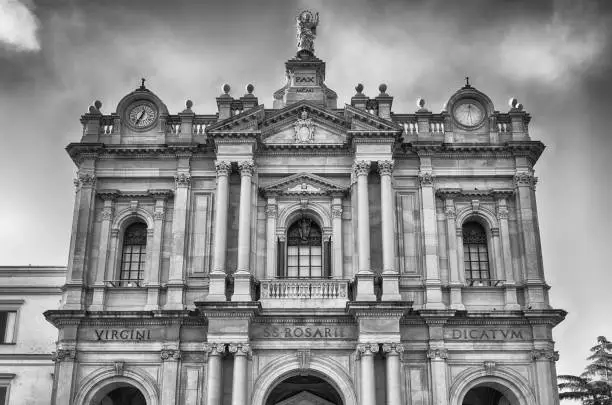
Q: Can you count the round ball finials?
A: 10